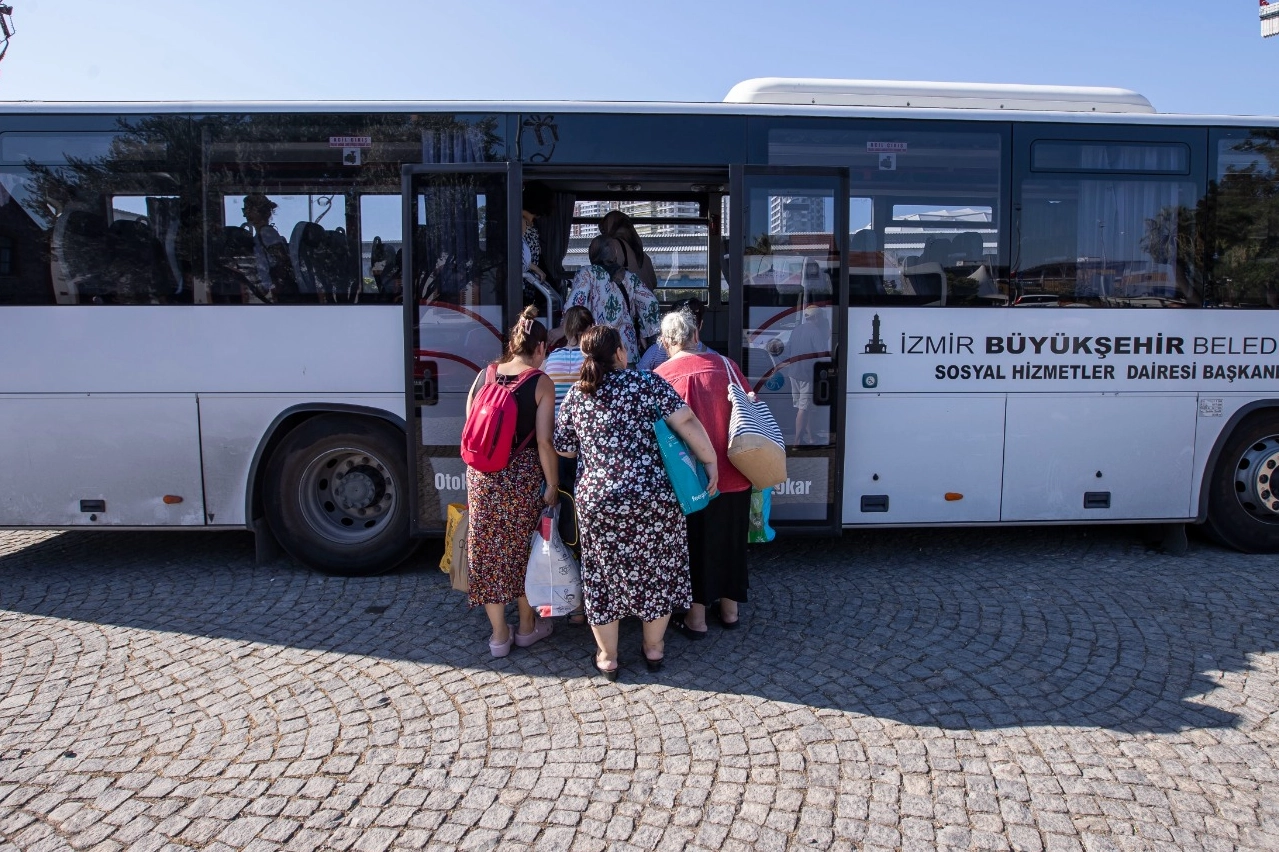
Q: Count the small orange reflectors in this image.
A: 2